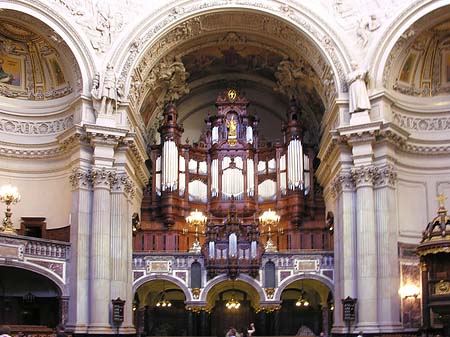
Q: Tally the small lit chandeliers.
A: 3